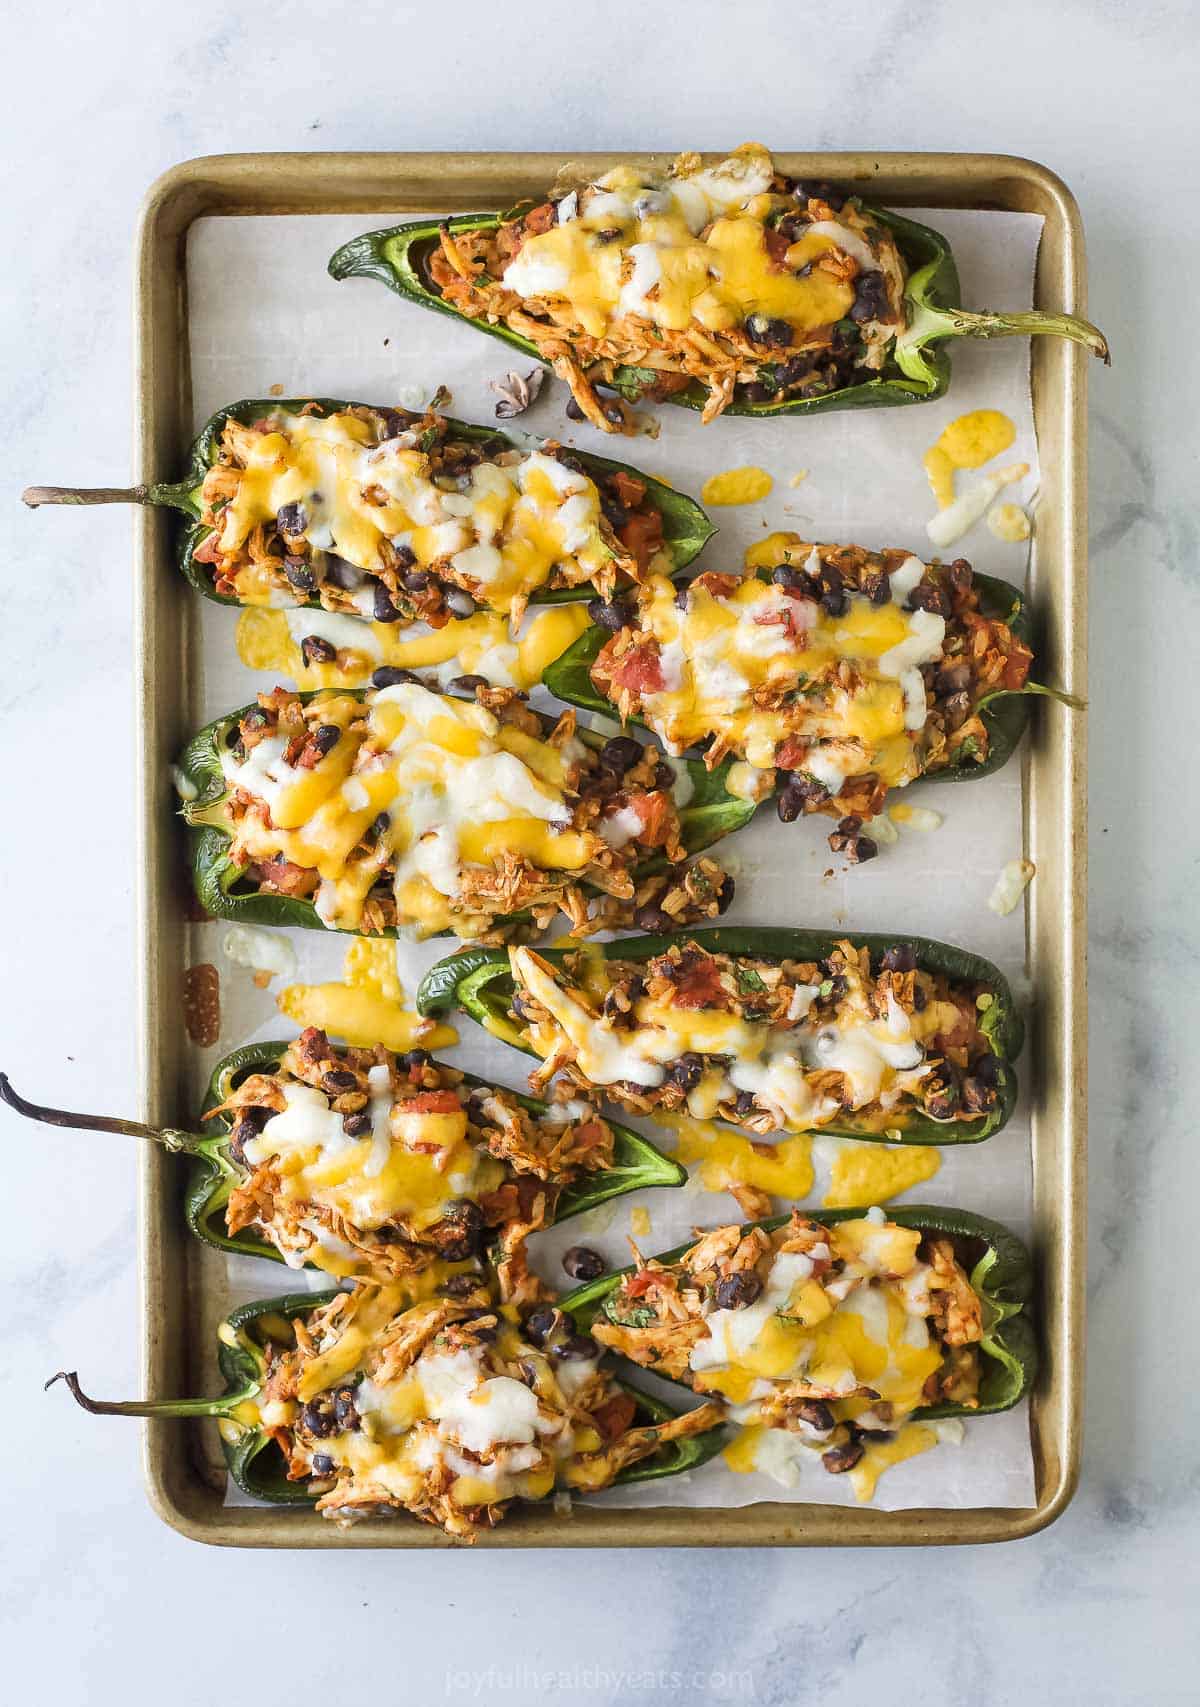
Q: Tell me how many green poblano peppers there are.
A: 8